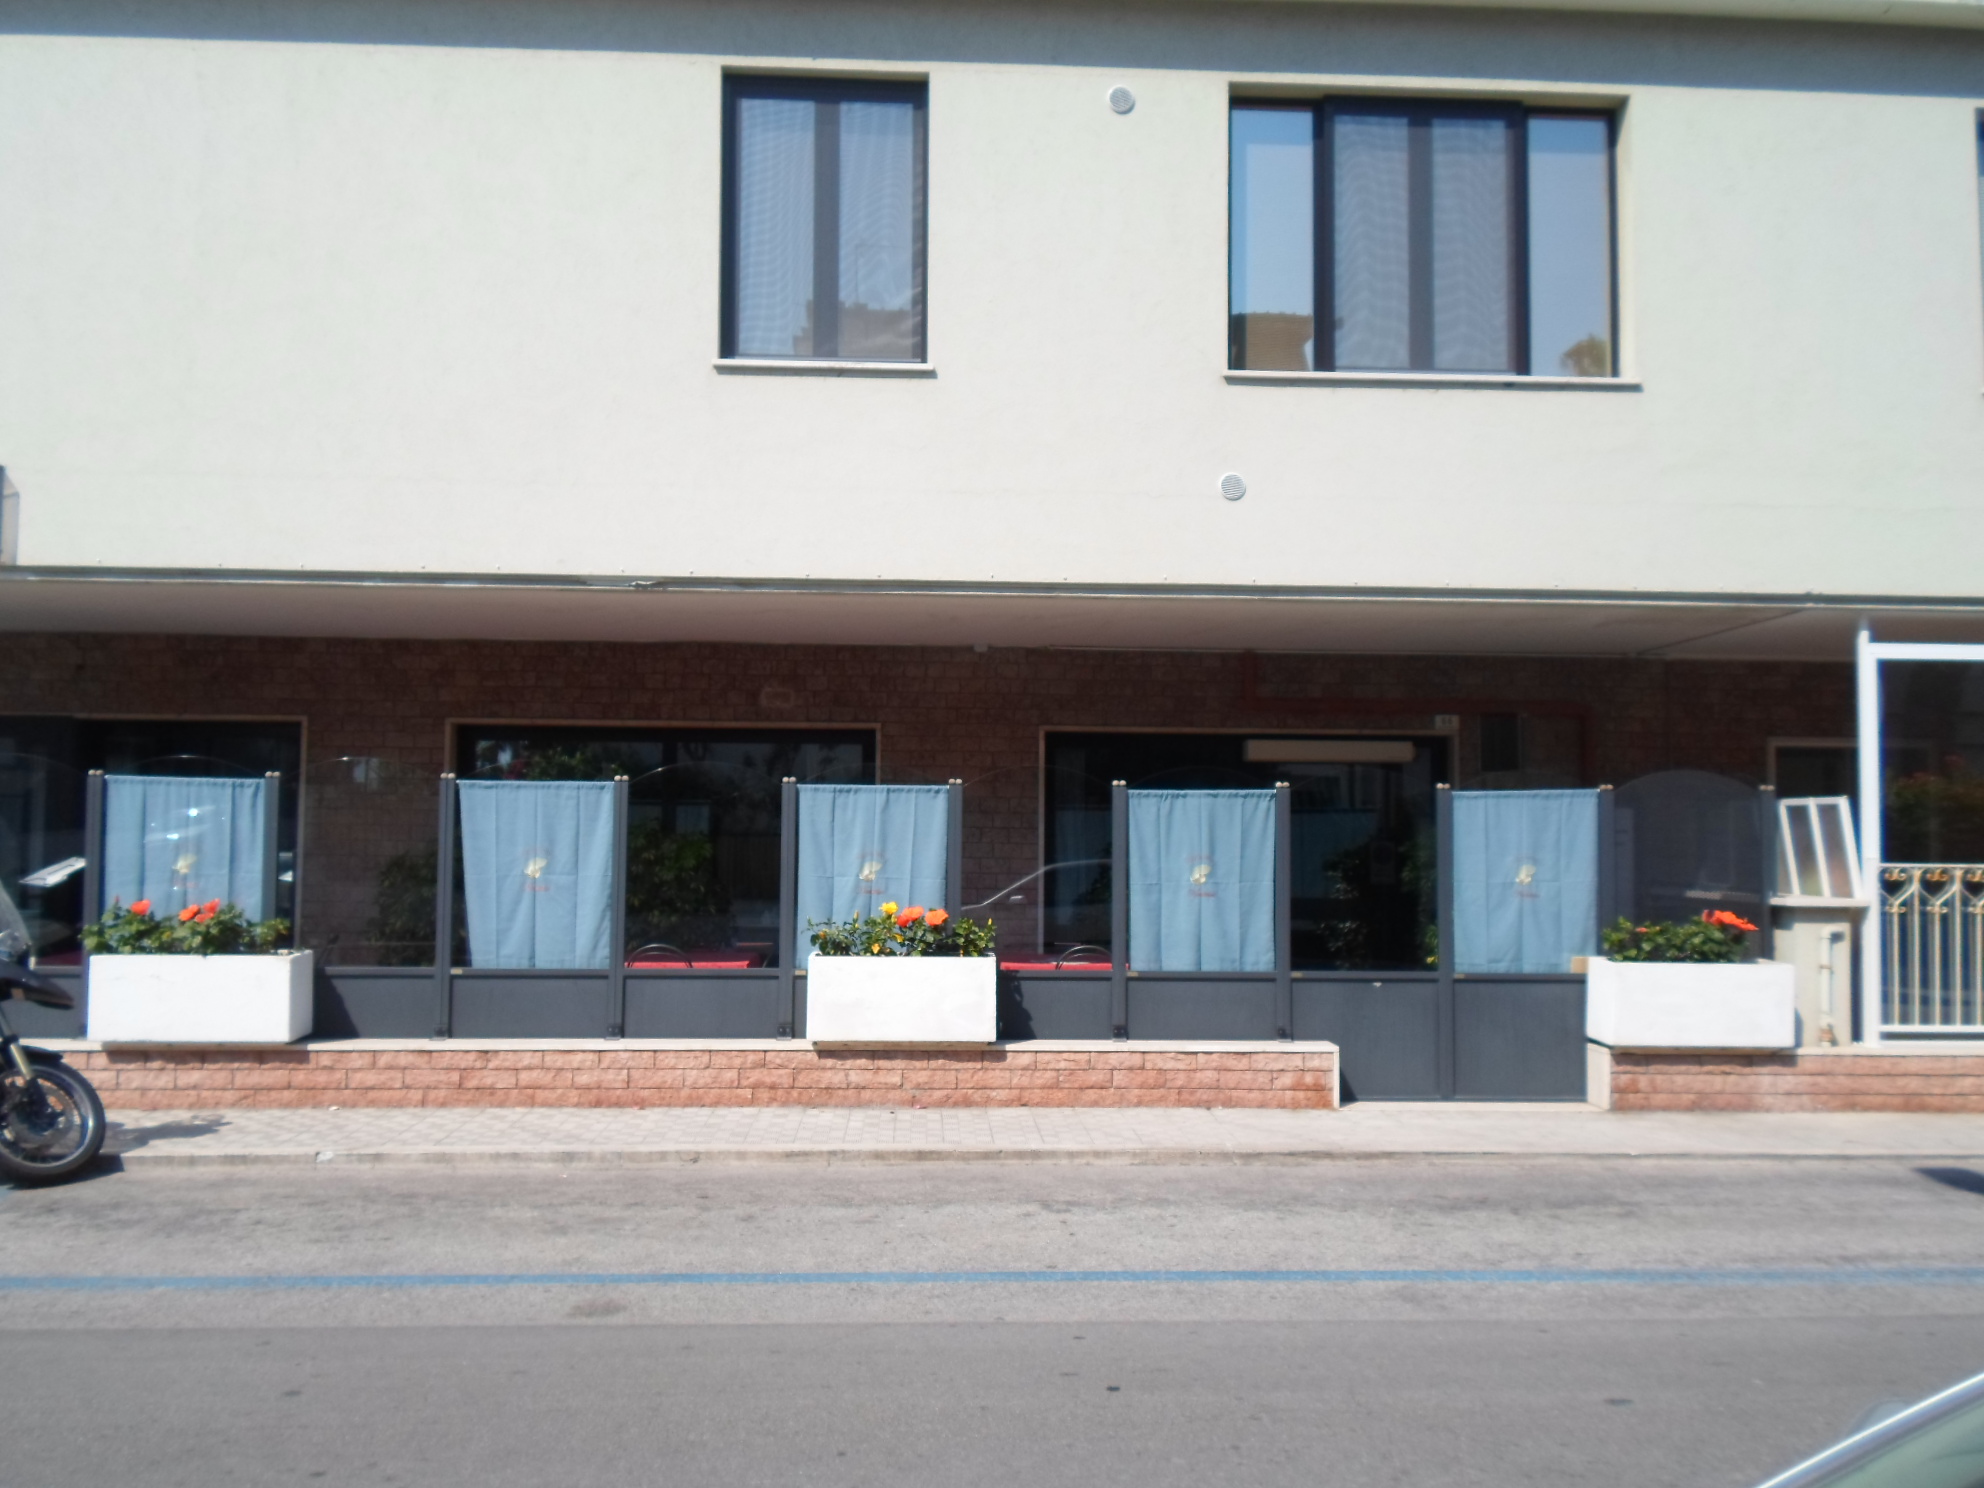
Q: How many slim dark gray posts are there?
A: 11